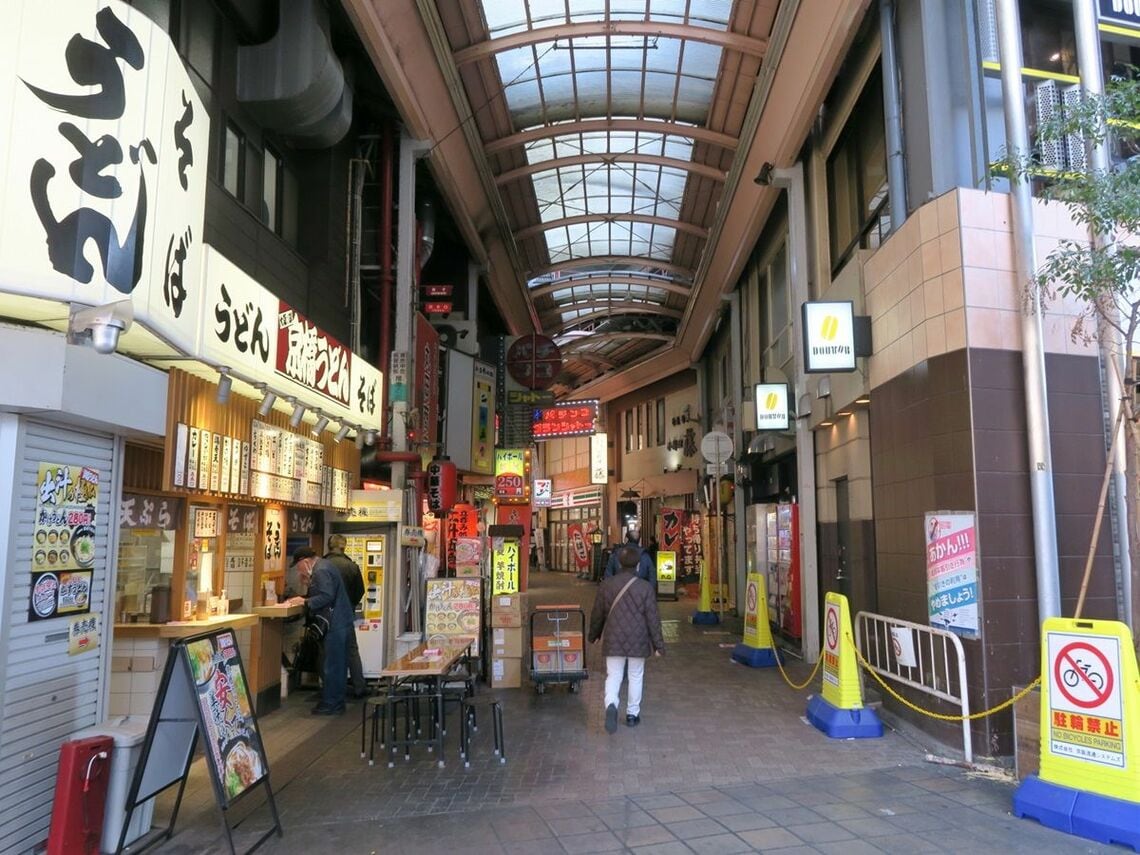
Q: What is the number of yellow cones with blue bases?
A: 4